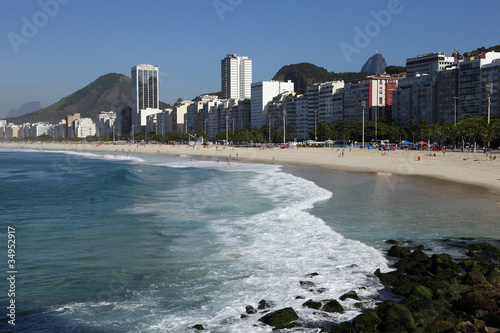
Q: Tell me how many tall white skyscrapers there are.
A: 2